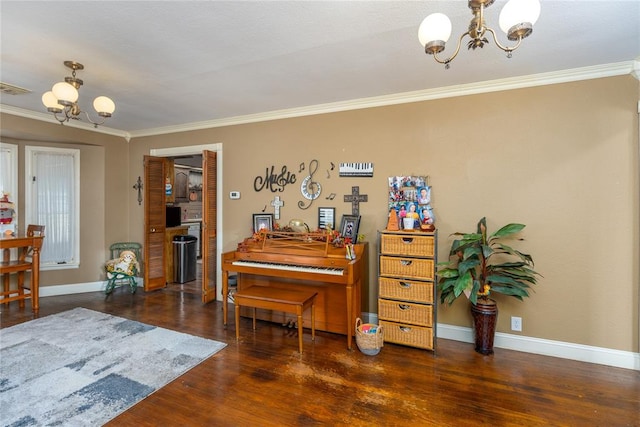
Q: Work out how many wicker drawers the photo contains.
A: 5